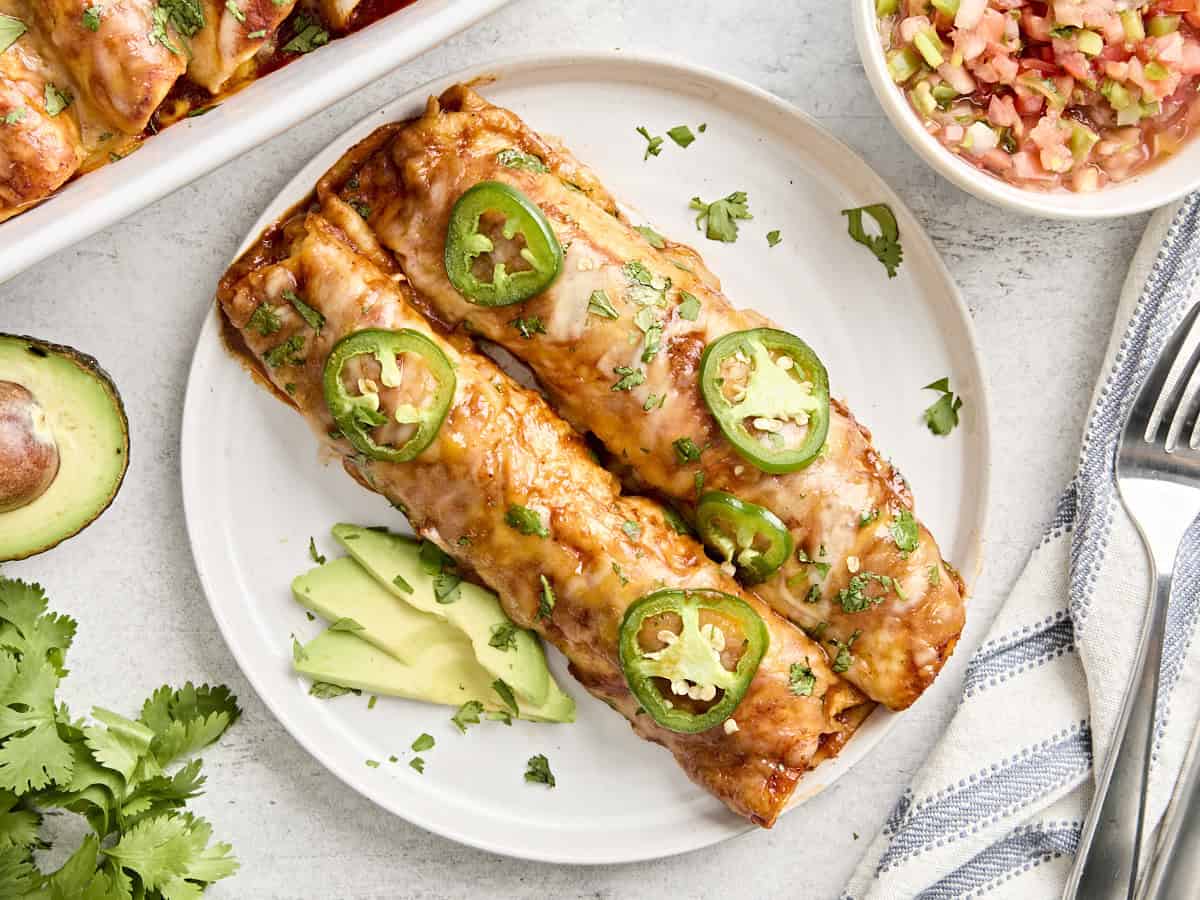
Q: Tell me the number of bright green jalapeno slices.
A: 5